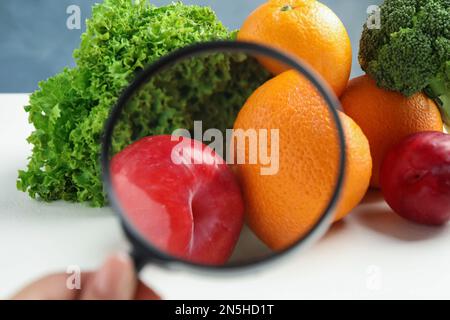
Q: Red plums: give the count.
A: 2